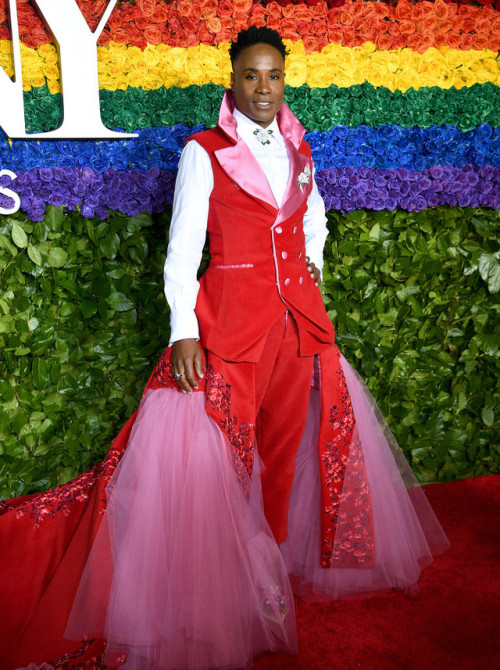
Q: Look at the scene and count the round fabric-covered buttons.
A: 6